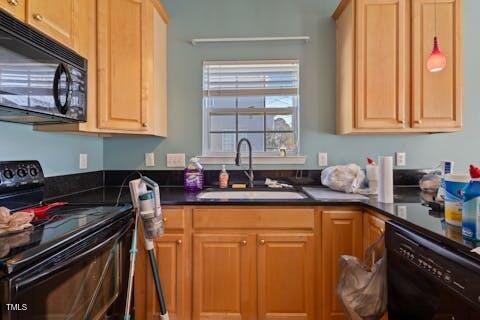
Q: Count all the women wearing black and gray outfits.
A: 0